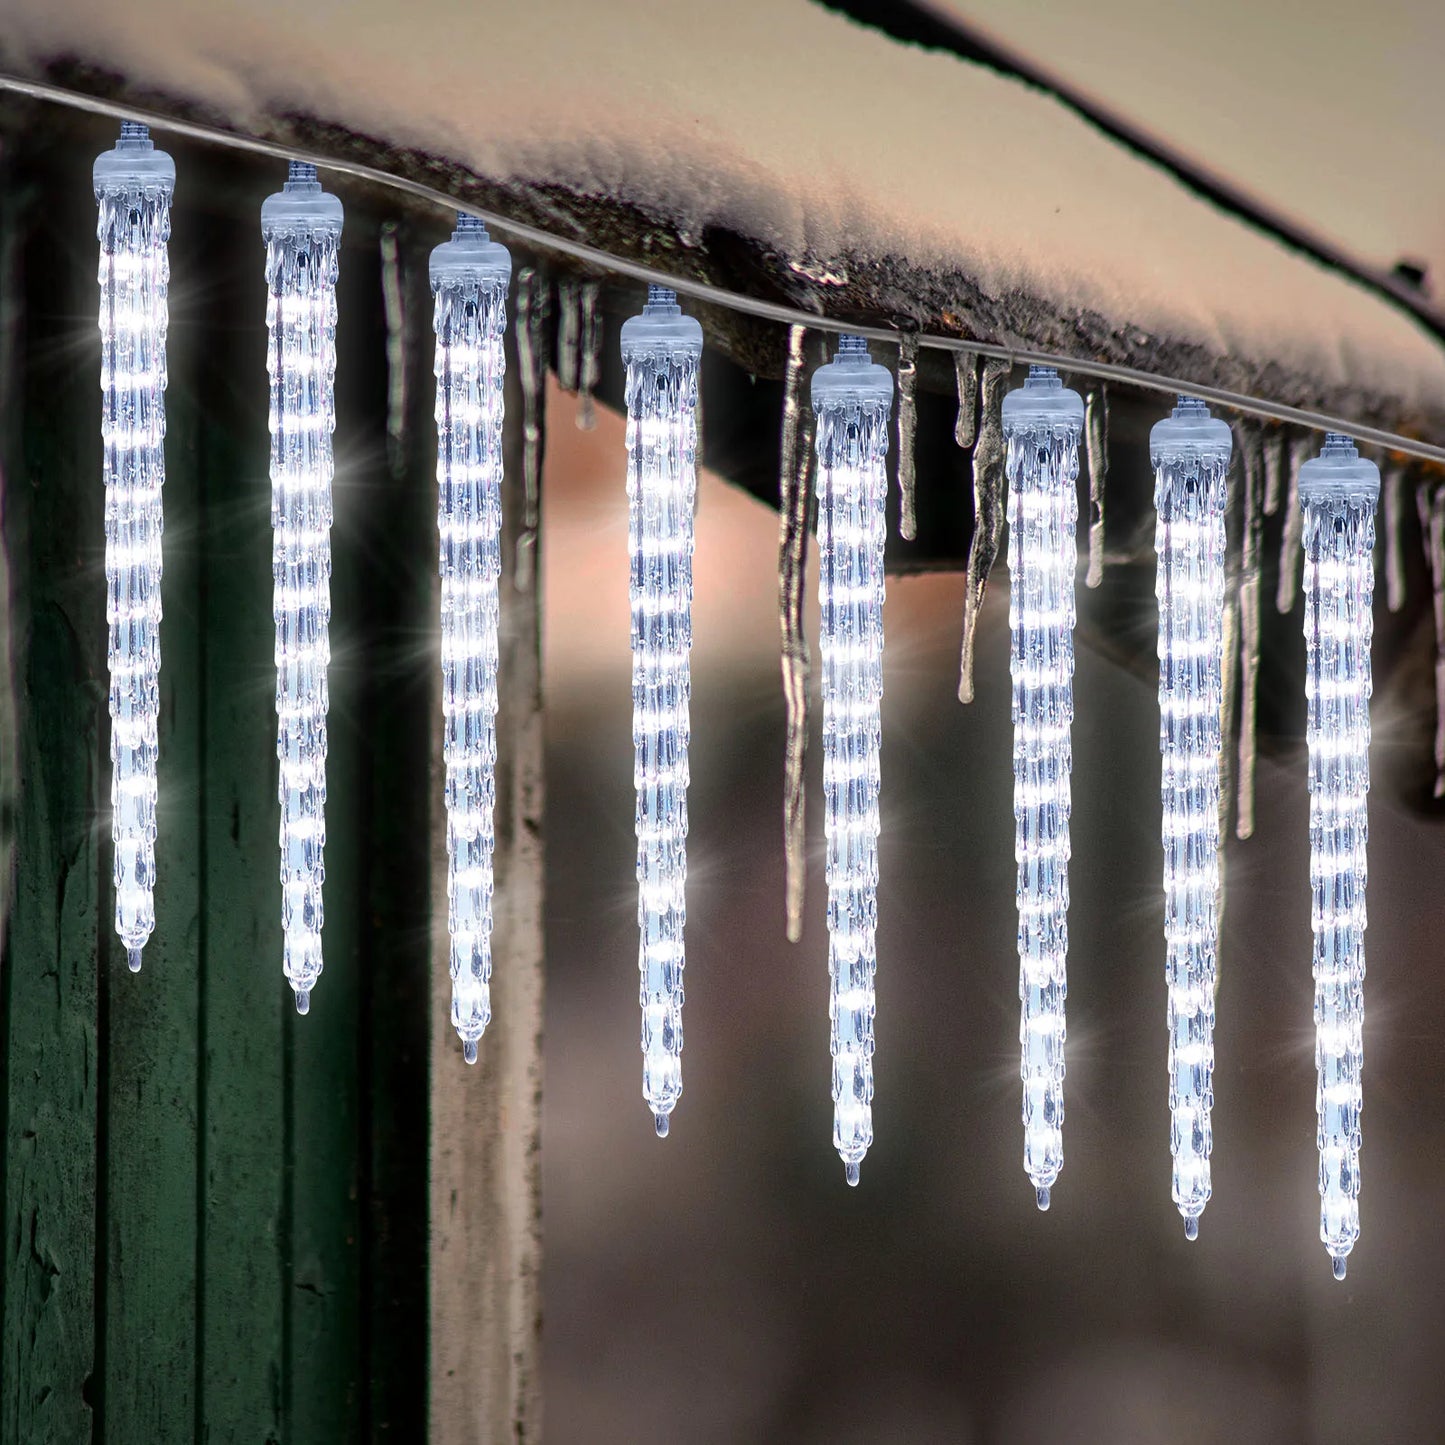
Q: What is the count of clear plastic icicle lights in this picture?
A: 8